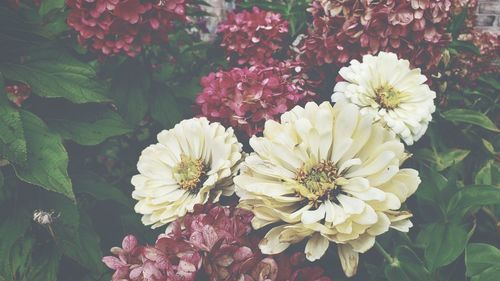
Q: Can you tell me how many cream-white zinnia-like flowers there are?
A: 3